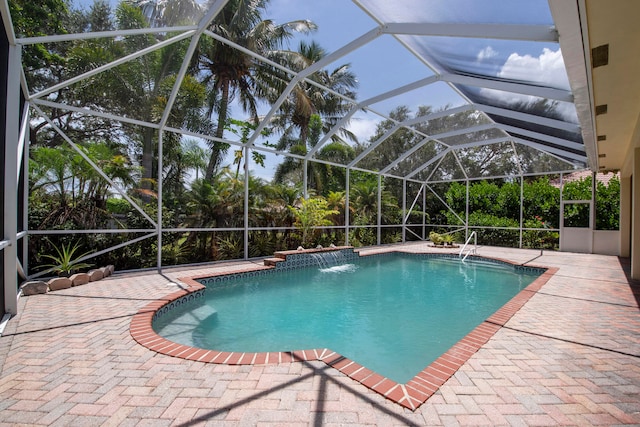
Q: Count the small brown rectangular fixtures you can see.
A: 5